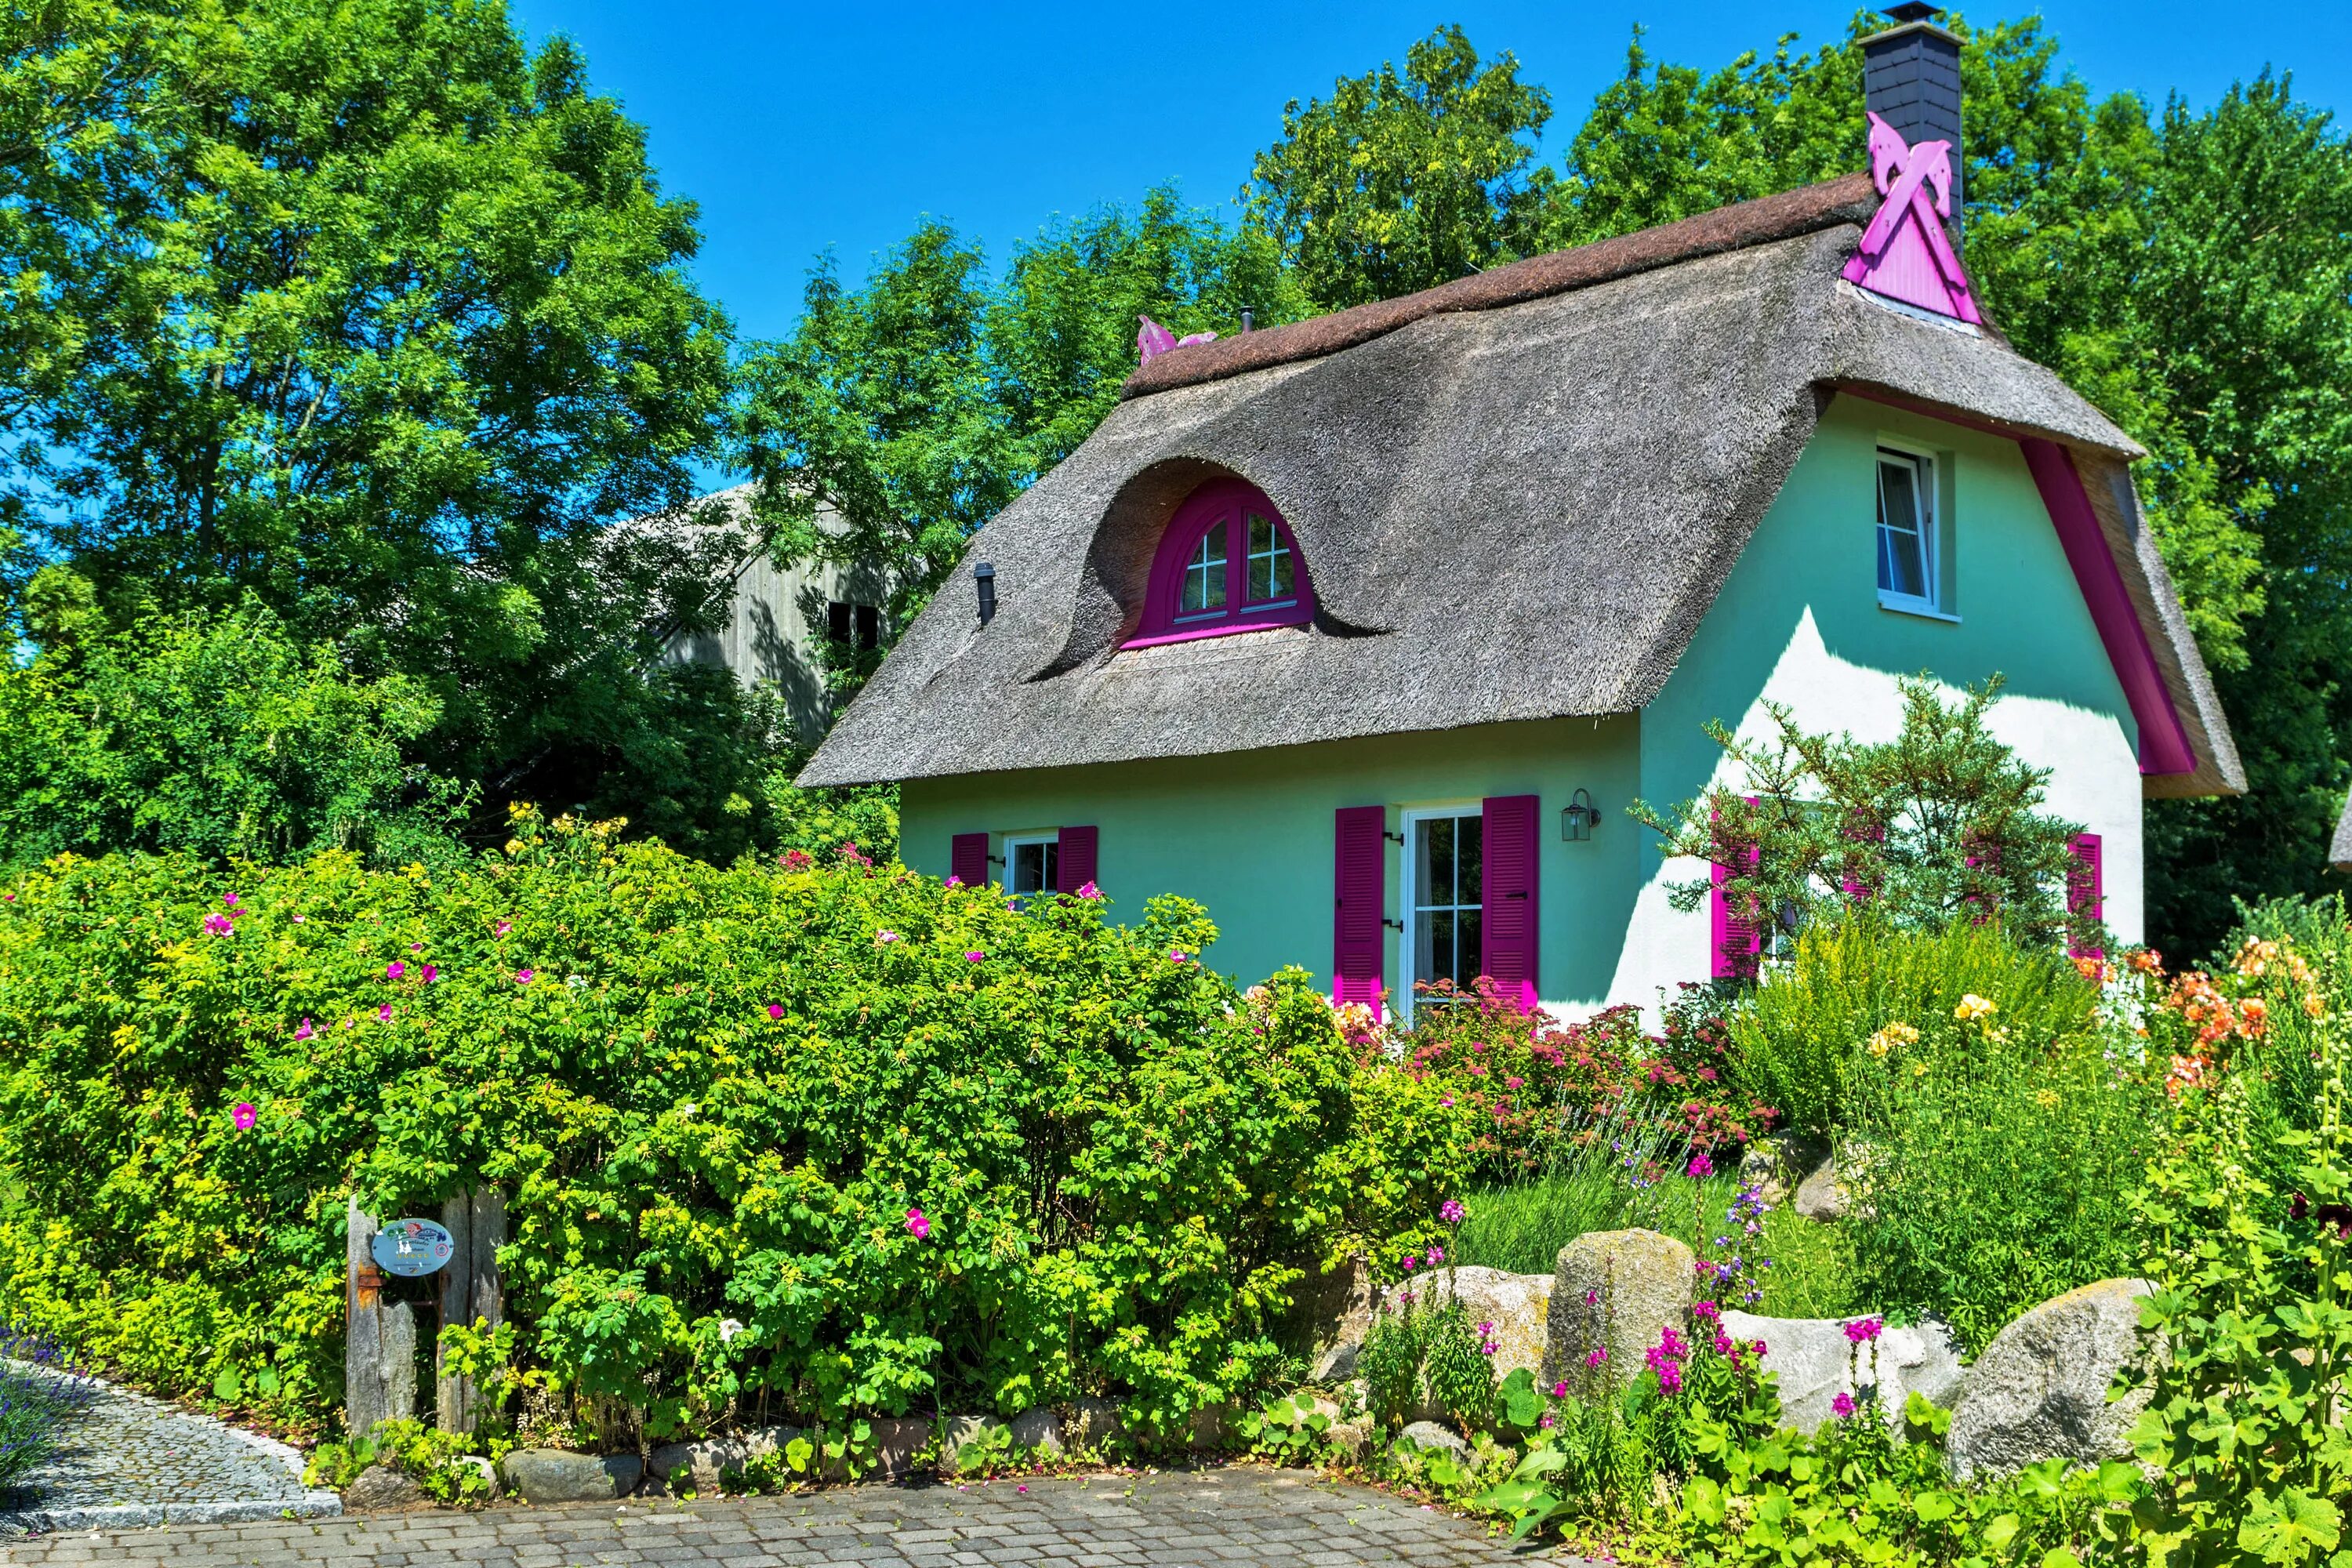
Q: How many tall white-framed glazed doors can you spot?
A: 1